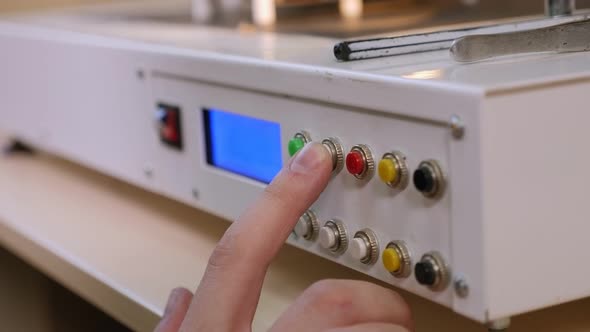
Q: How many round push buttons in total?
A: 10